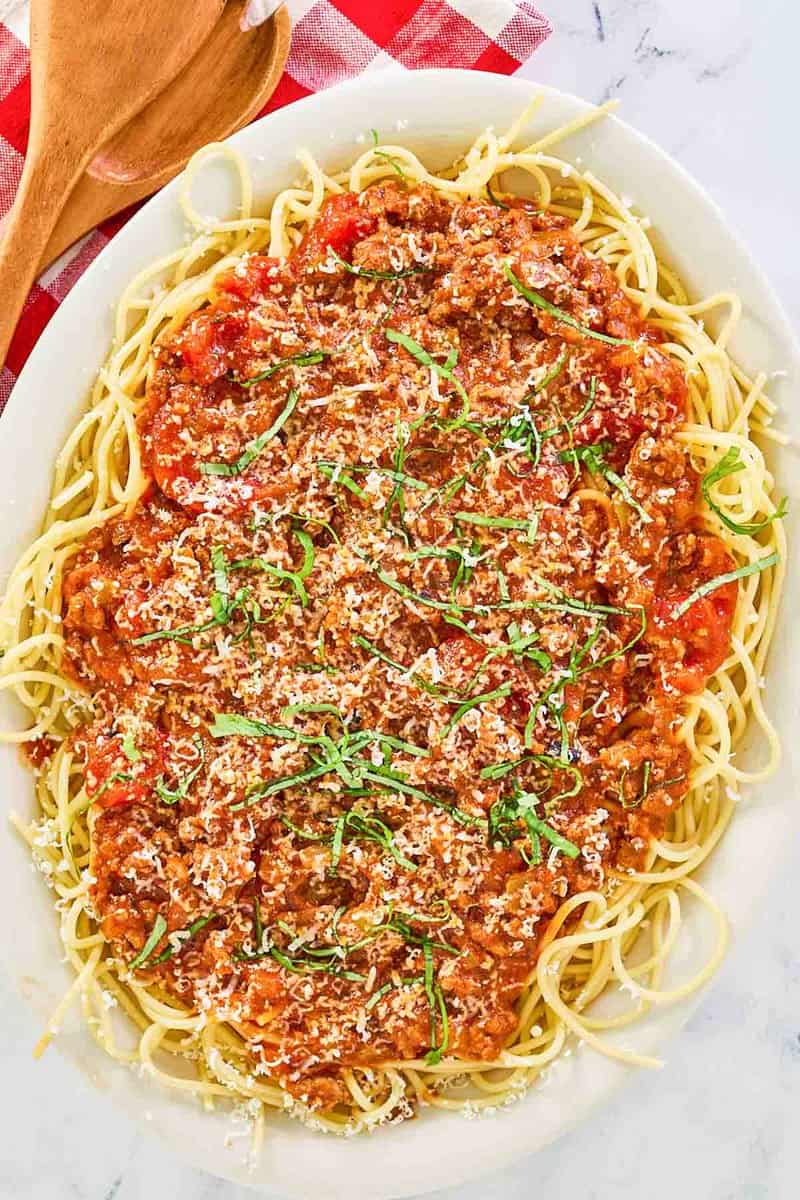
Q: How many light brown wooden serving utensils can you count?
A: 2